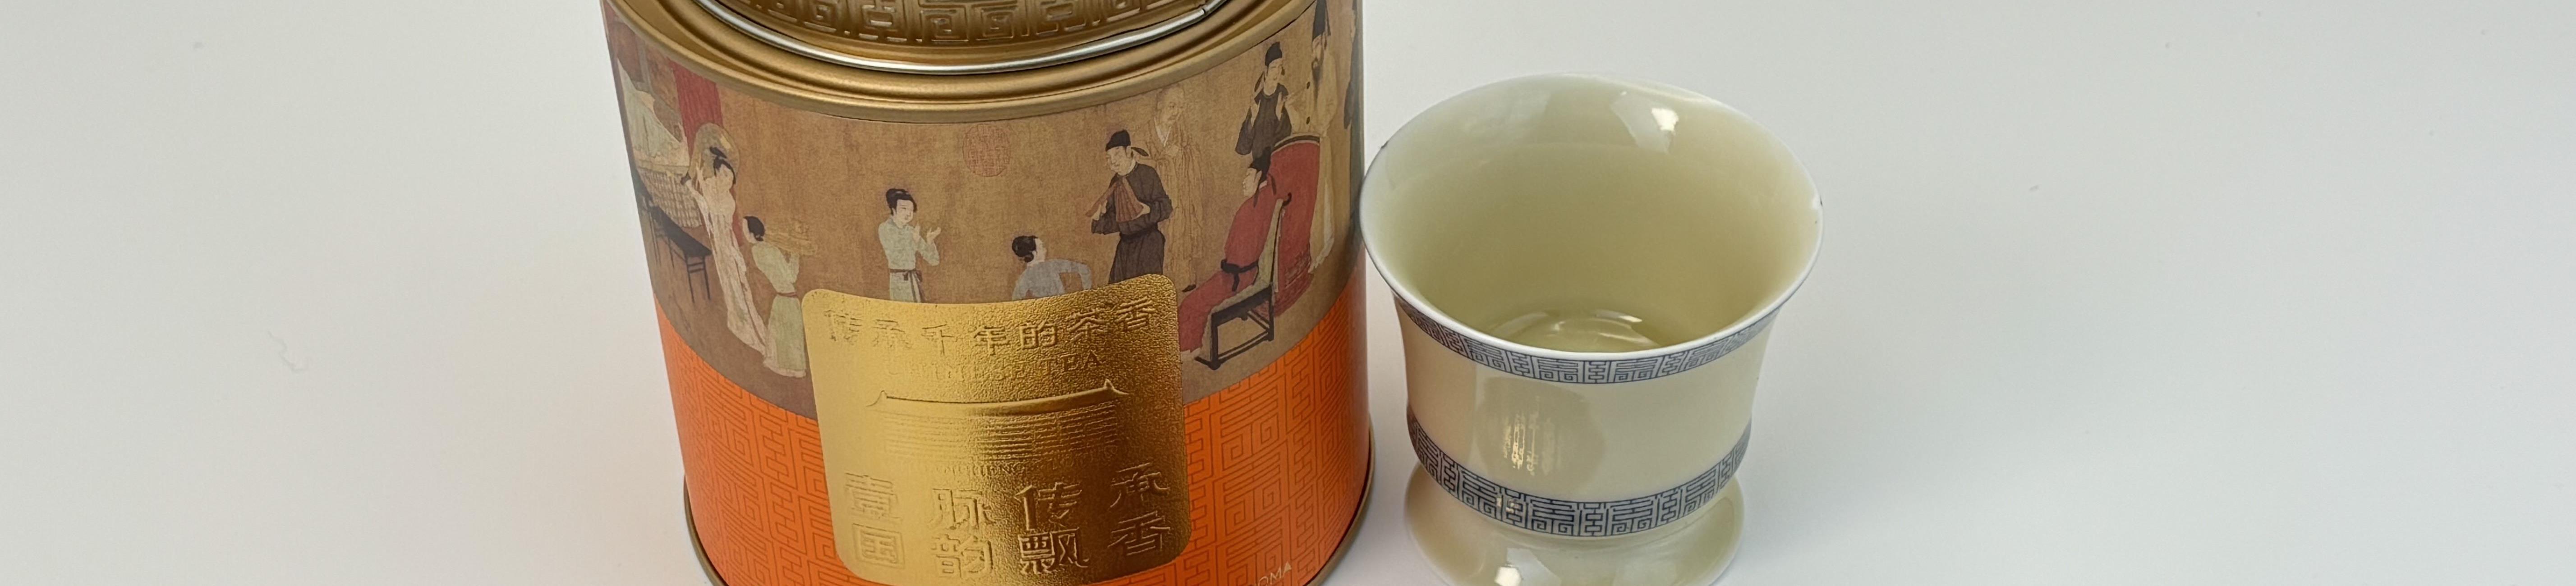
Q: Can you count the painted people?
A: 9